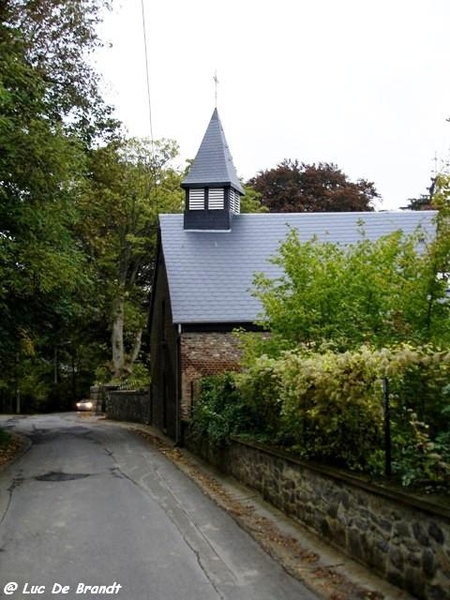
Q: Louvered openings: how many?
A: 4